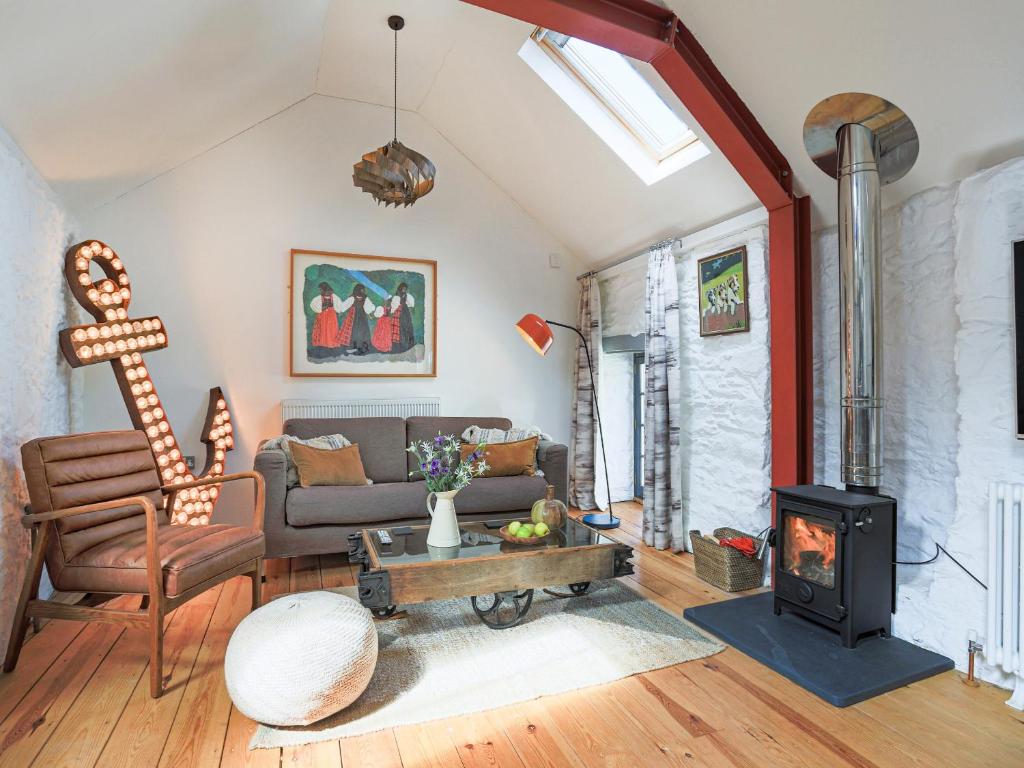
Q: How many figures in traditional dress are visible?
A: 4